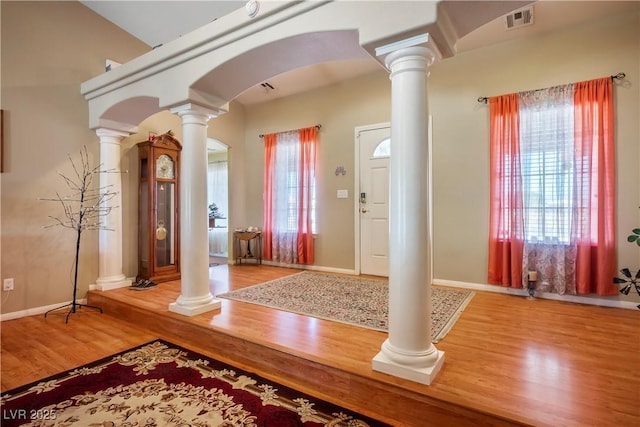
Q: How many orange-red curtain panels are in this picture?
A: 4